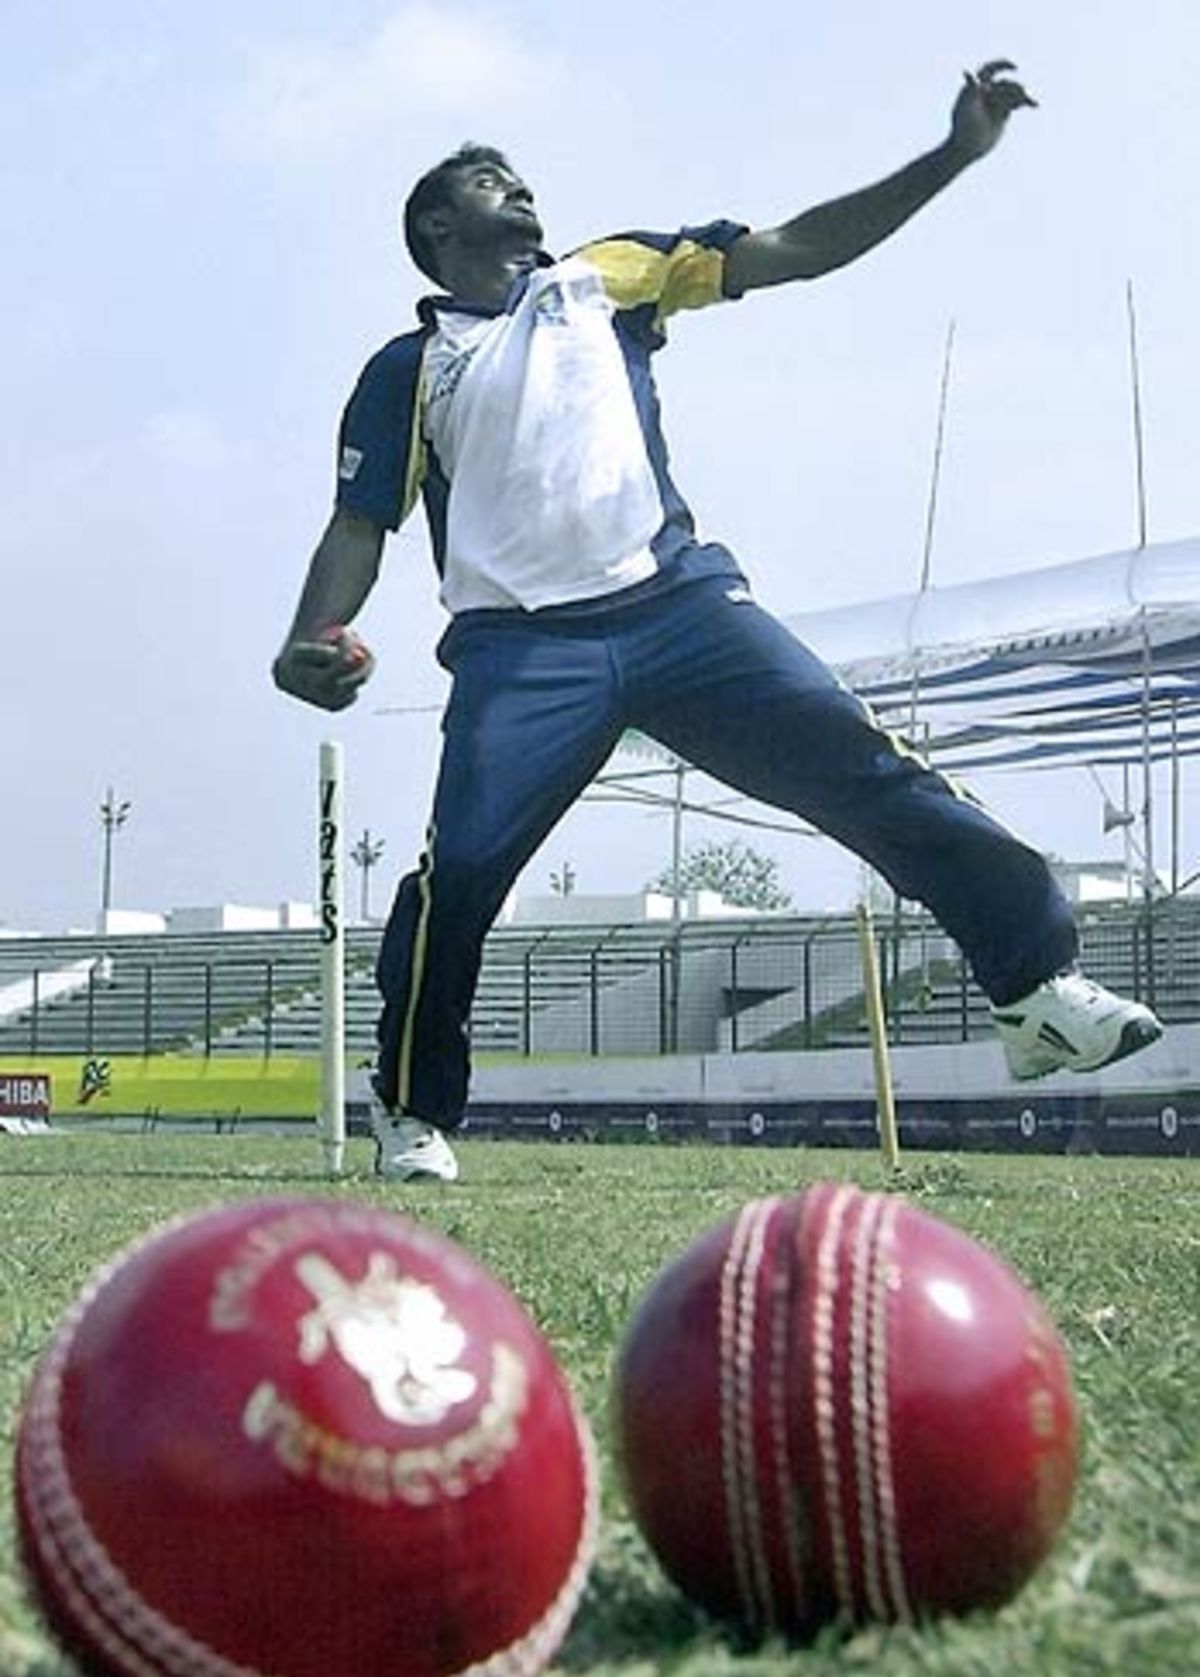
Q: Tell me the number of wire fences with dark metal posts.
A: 1